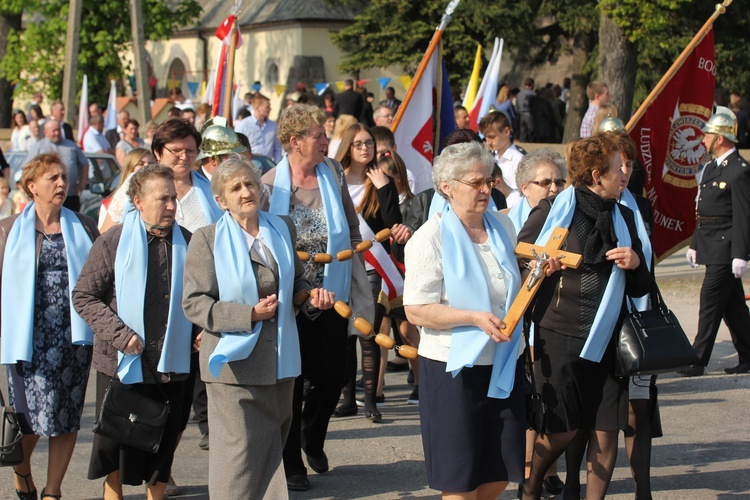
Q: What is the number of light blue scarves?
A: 10